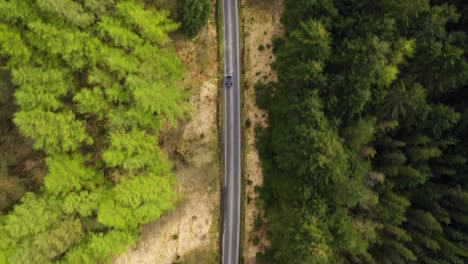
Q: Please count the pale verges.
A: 2